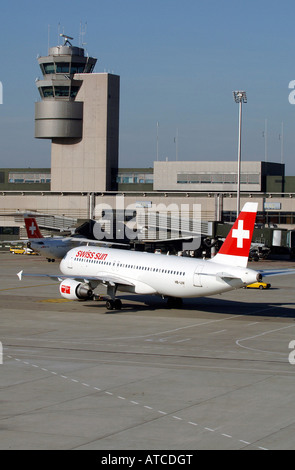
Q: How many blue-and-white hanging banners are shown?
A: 0